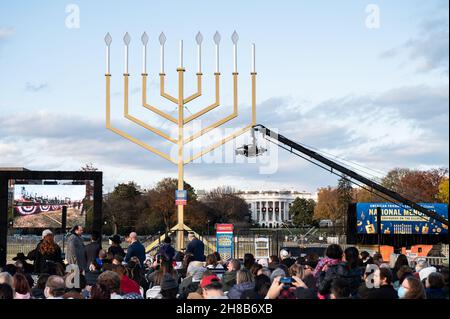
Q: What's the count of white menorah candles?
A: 9